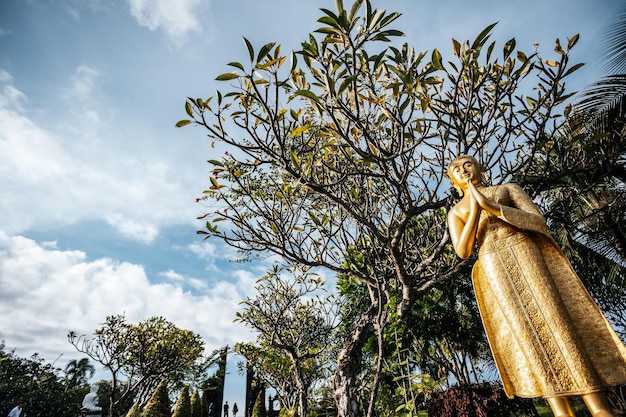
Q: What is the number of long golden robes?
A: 1